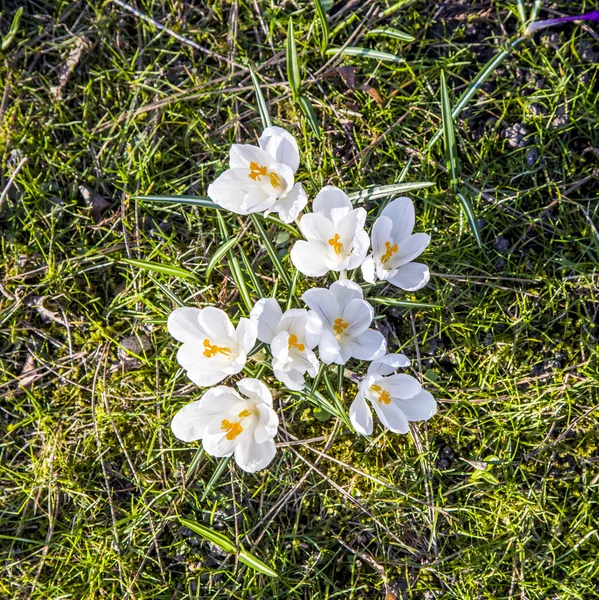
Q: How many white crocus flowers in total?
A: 8